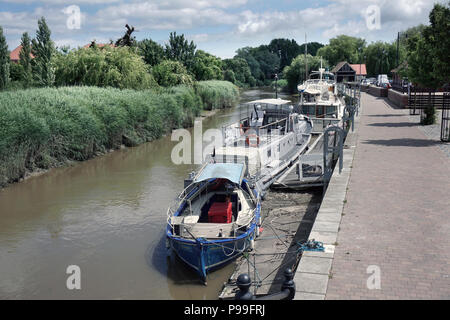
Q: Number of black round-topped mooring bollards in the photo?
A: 2